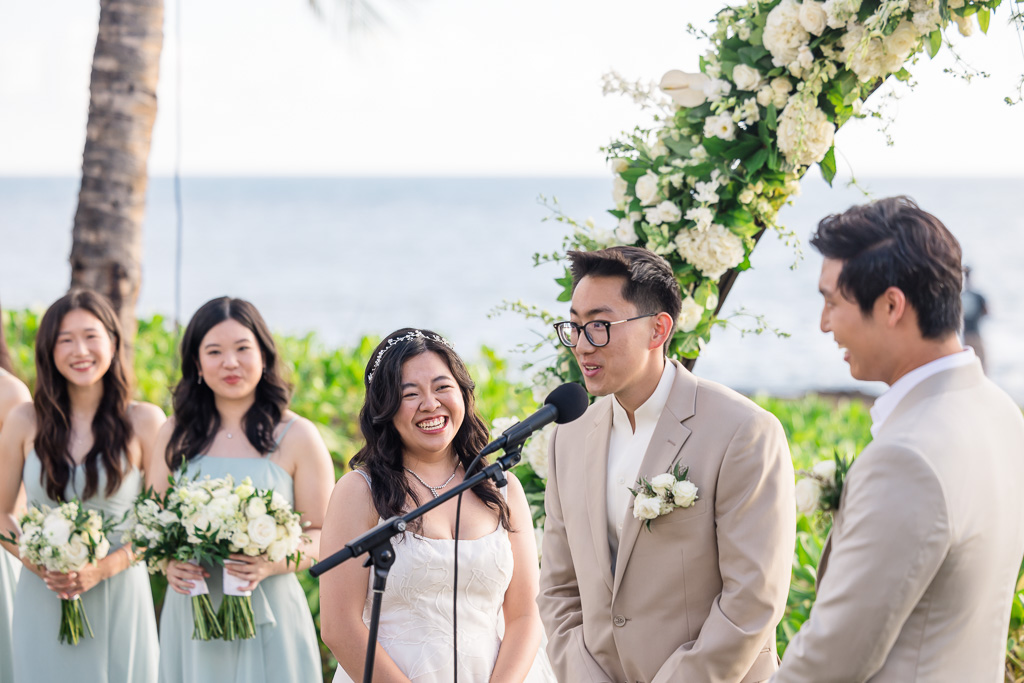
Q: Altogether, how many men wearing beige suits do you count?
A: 2